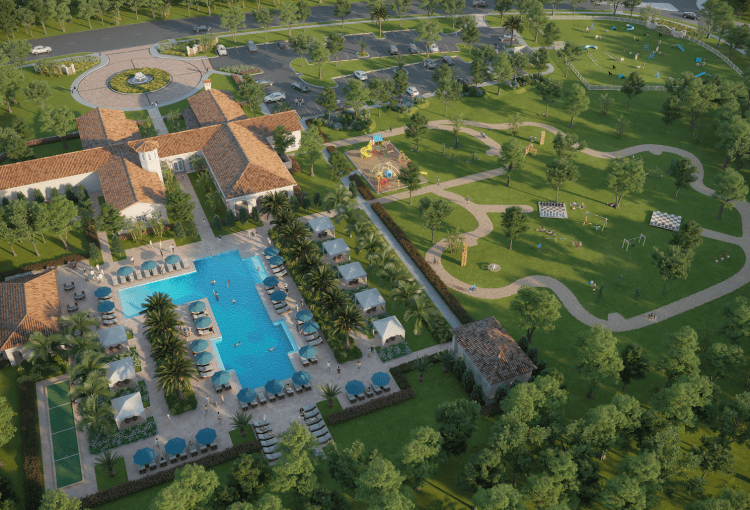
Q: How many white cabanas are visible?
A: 8